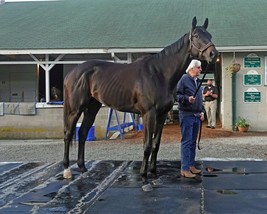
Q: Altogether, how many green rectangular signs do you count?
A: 3